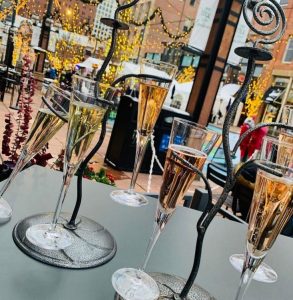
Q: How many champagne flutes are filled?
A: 6